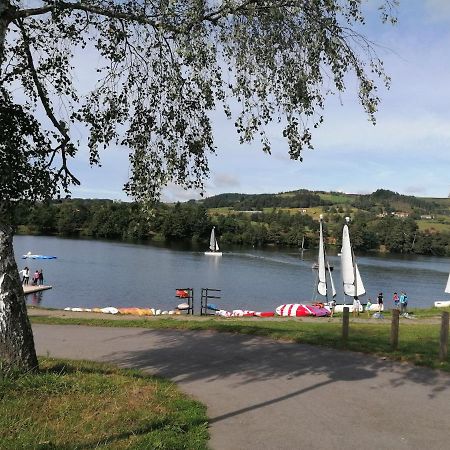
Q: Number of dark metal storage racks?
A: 2